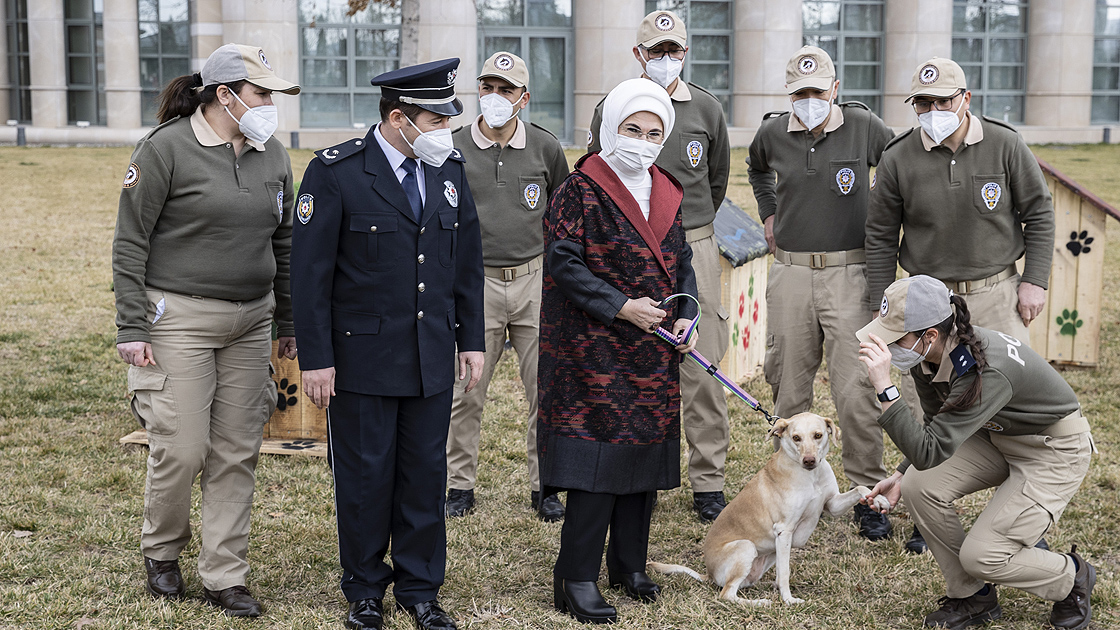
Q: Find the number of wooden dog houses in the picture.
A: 3